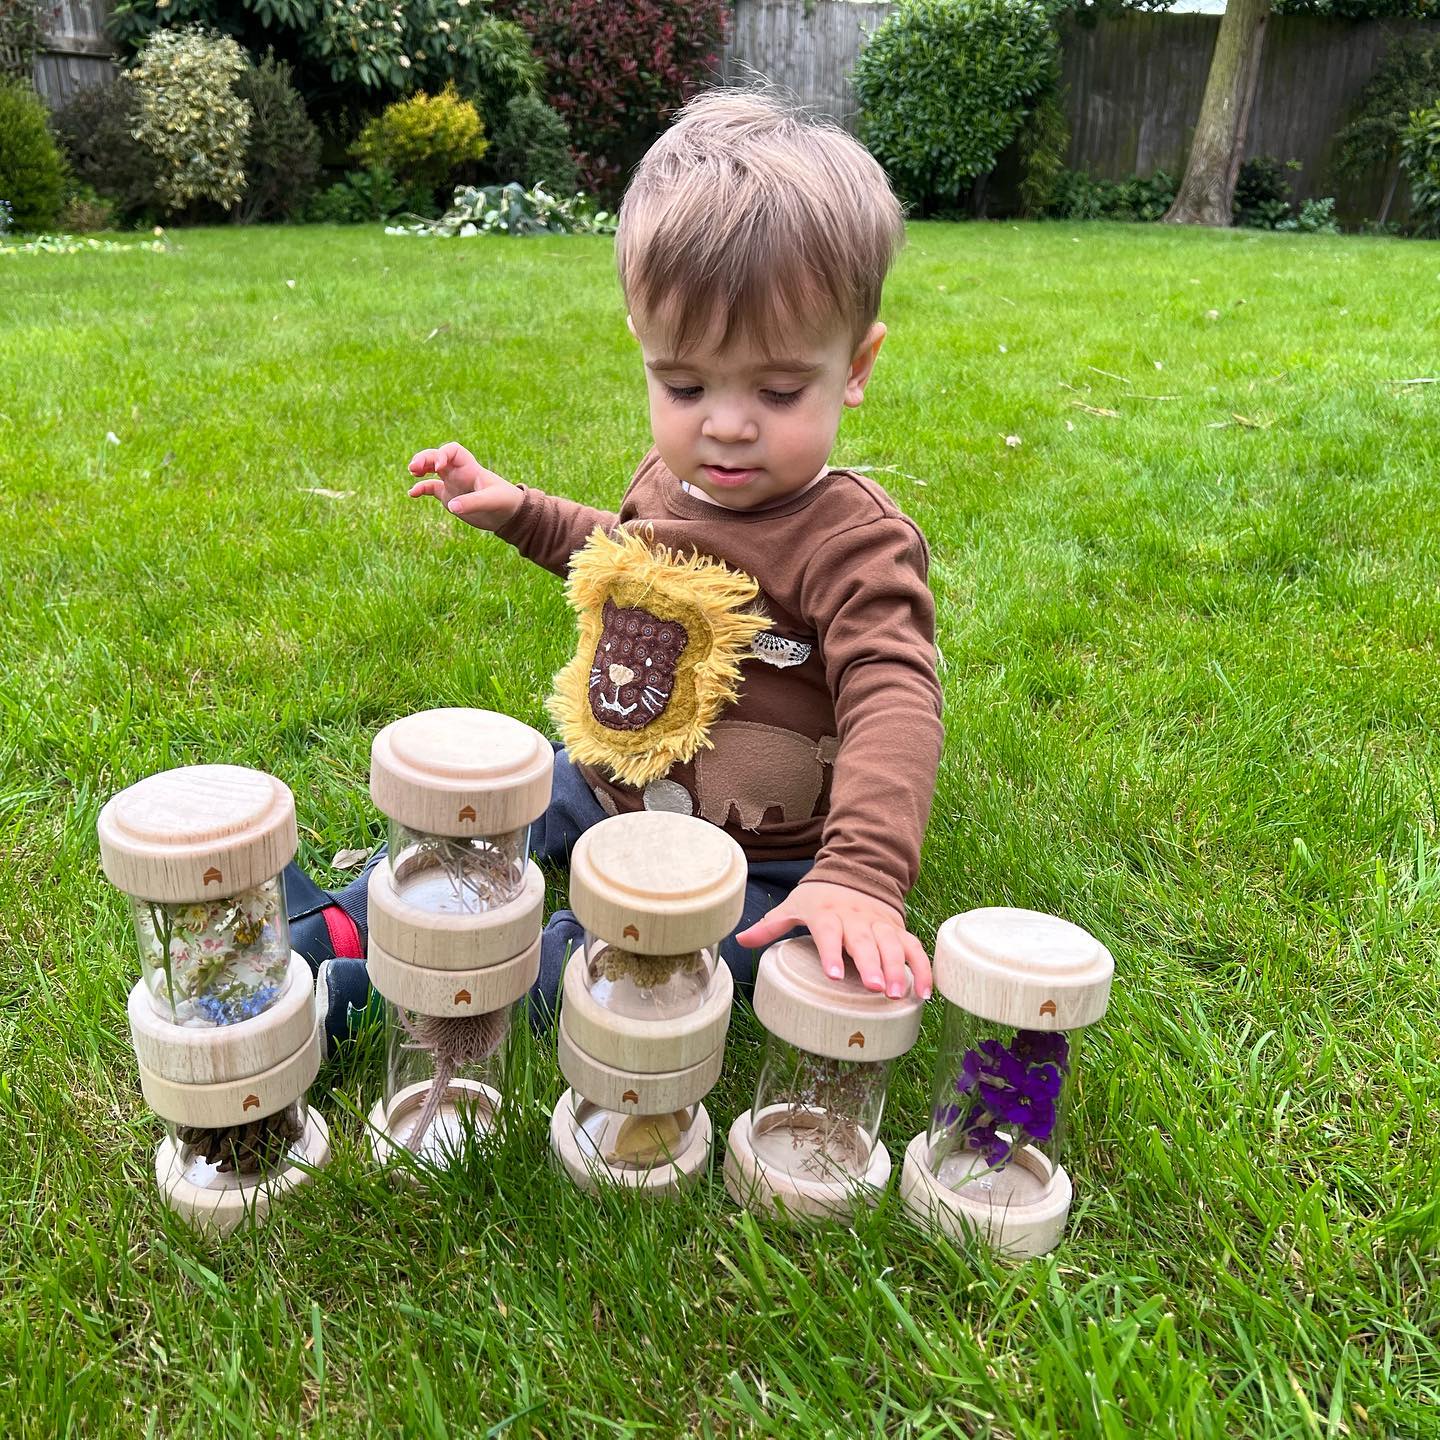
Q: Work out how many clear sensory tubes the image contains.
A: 8